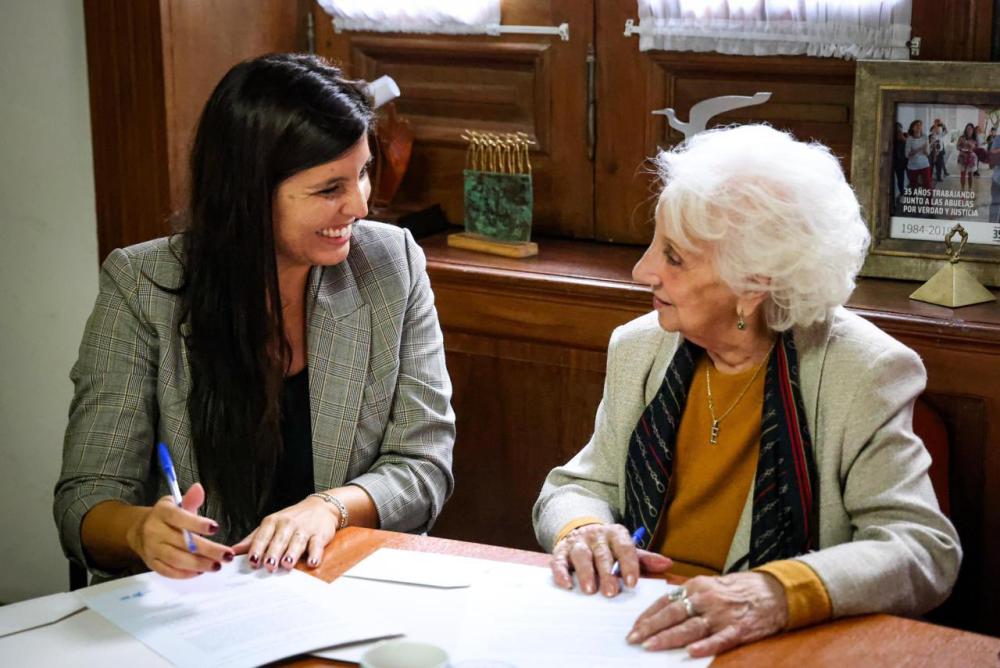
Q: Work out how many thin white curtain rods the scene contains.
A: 2